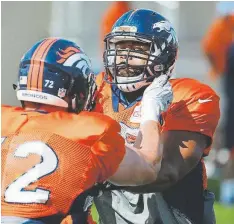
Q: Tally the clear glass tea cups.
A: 0